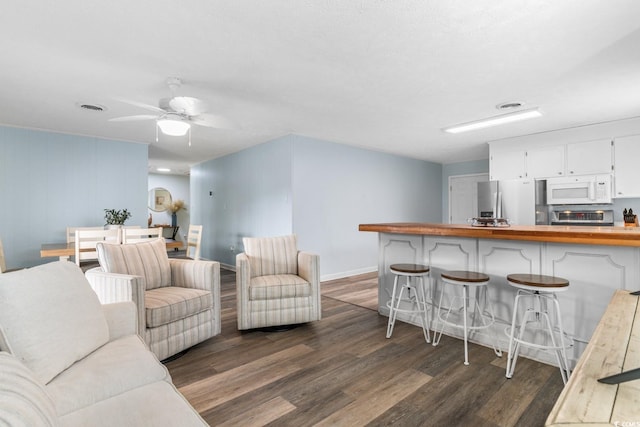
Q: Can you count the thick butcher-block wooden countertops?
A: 1